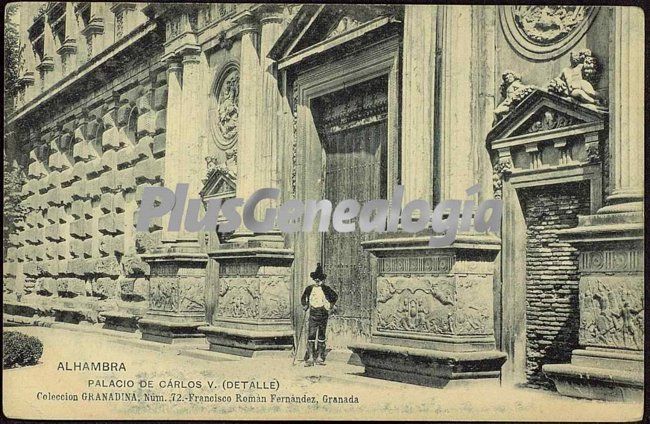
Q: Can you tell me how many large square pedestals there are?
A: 4